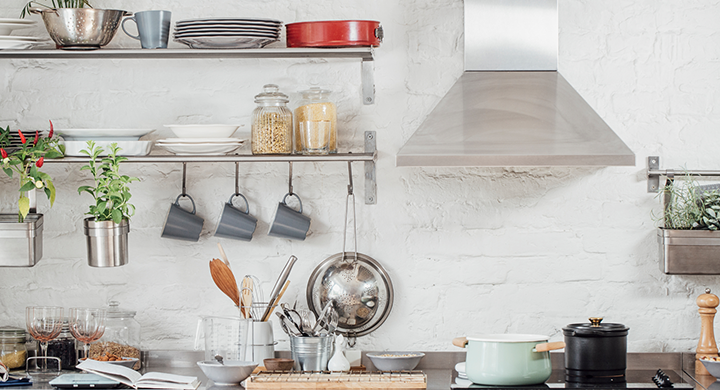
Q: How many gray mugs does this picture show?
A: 4